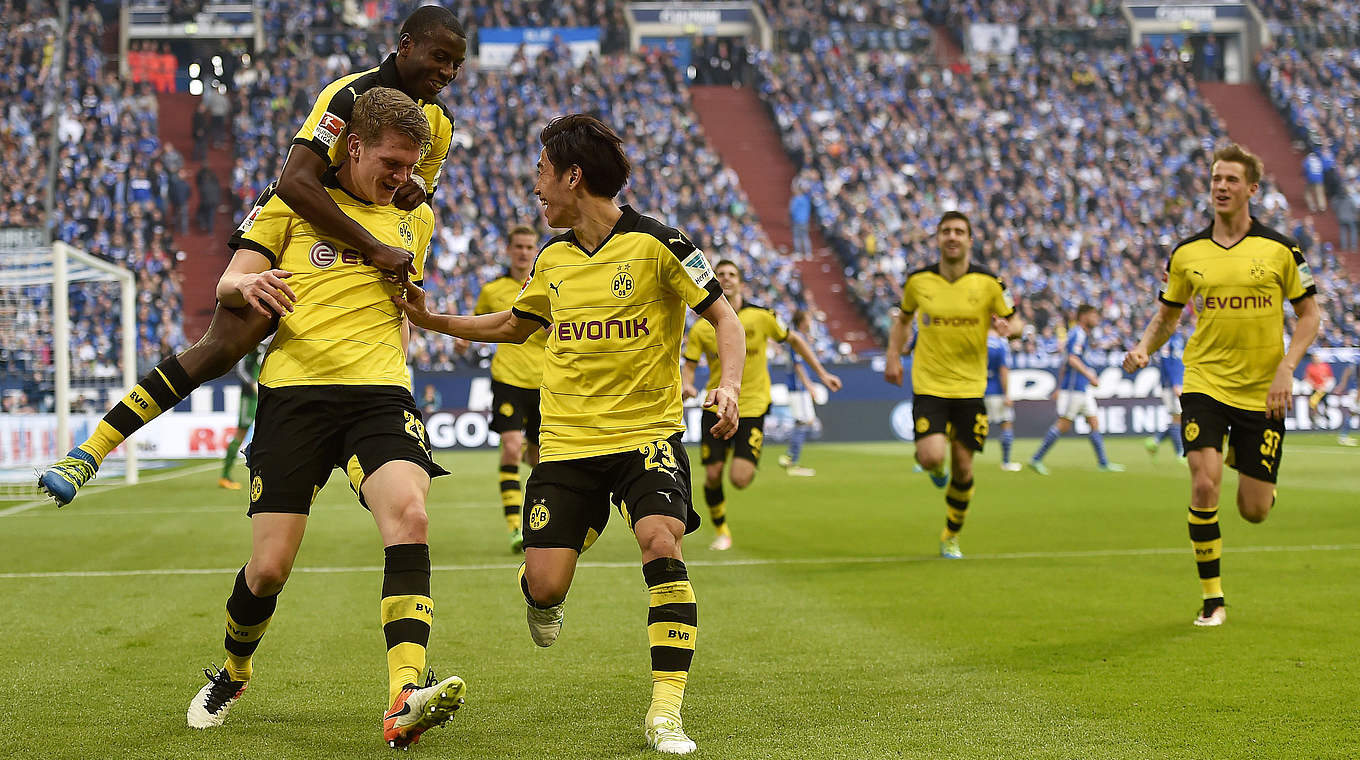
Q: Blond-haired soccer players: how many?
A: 3